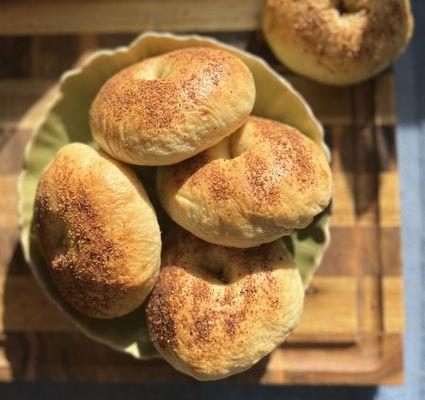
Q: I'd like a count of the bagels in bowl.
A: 4